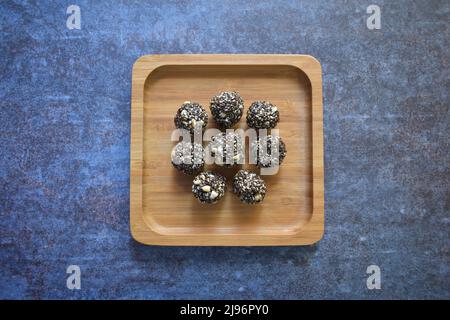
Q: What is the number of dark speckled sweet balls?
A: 8